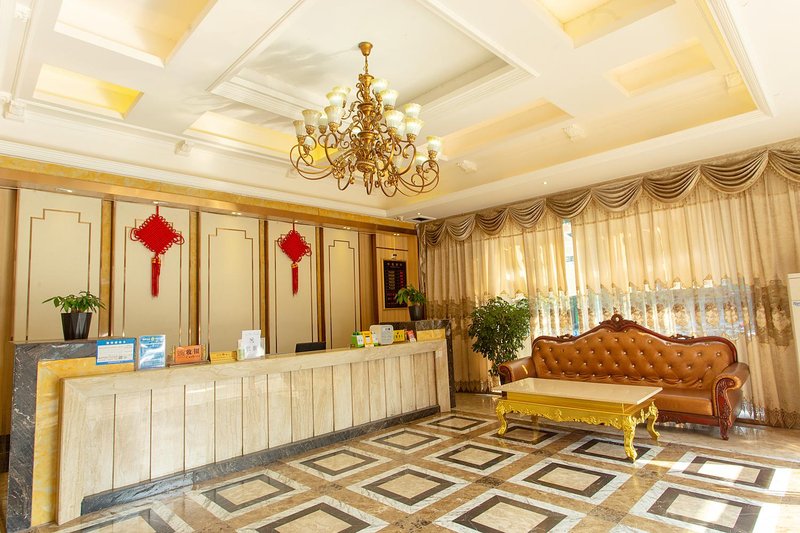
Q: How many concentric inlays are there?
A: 14